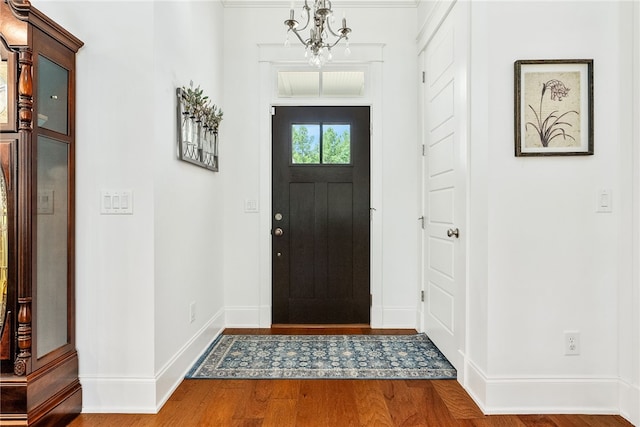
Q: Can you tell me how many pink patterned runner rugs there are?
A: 0